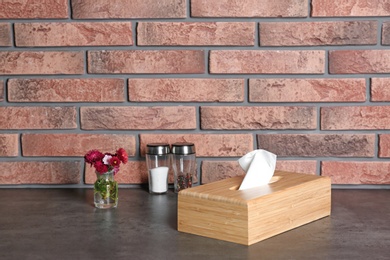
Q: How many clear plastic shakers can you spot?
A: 2